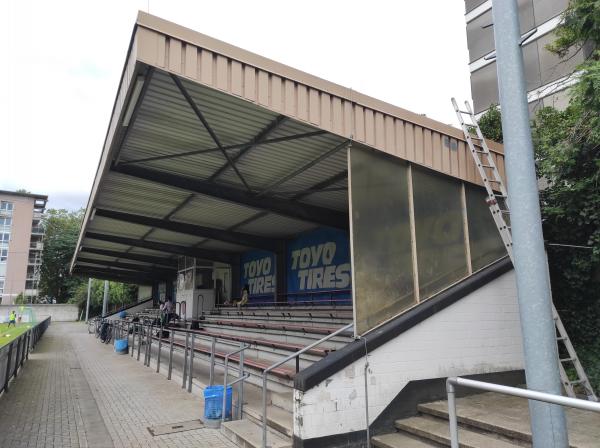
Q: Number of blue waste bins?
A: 2